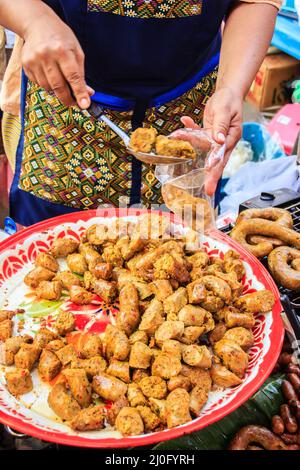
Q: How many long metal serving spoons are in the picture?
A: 1